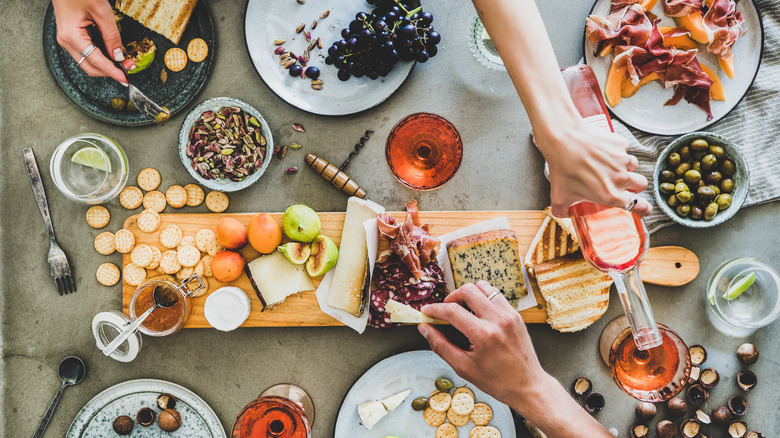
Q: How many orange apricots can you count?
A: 3